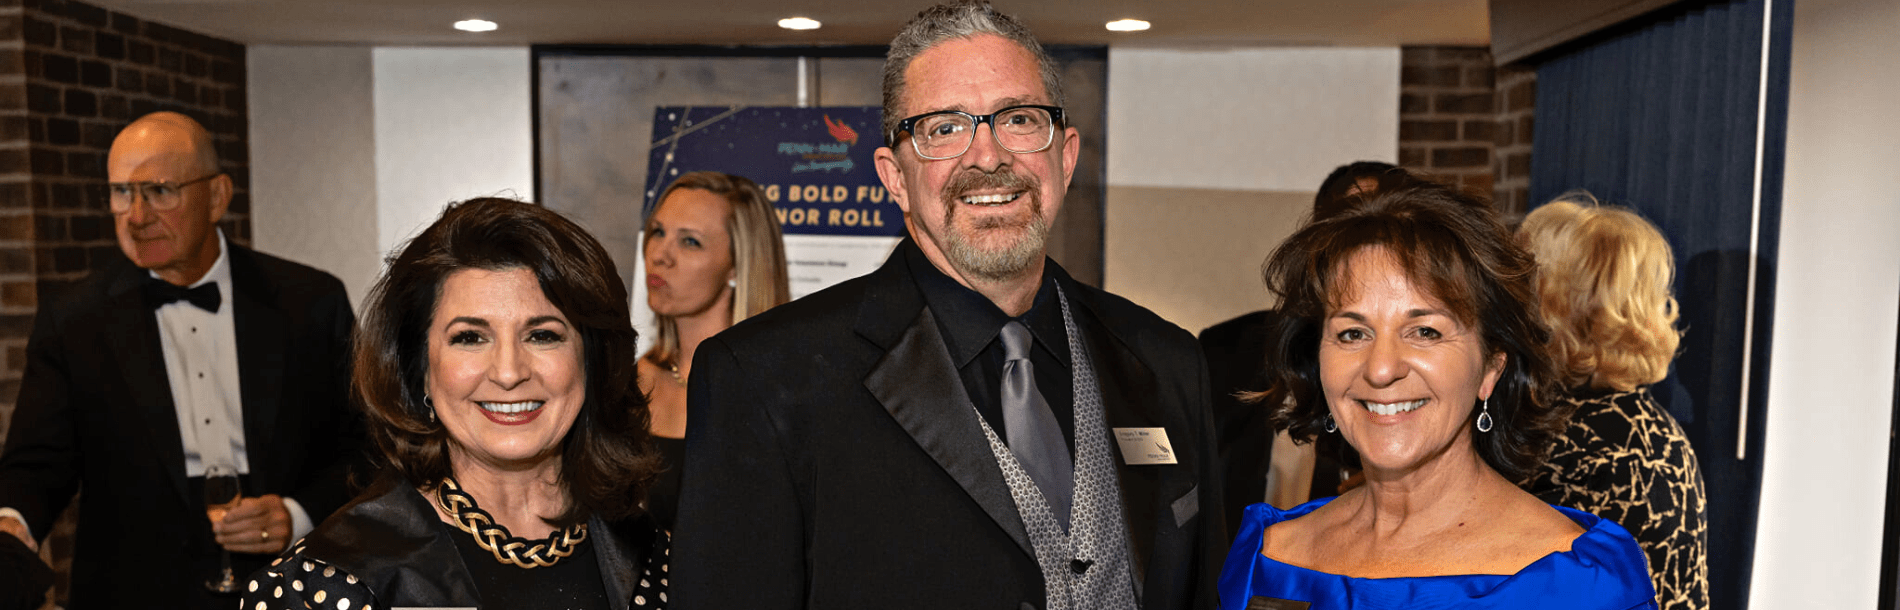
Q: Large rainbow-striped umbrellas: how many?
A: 0